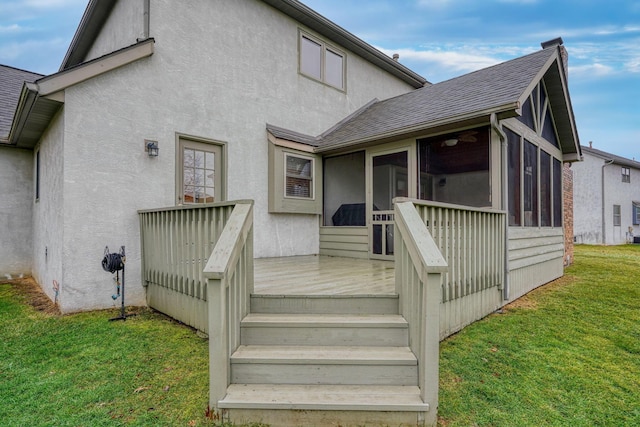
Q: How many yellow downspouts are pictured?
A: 0